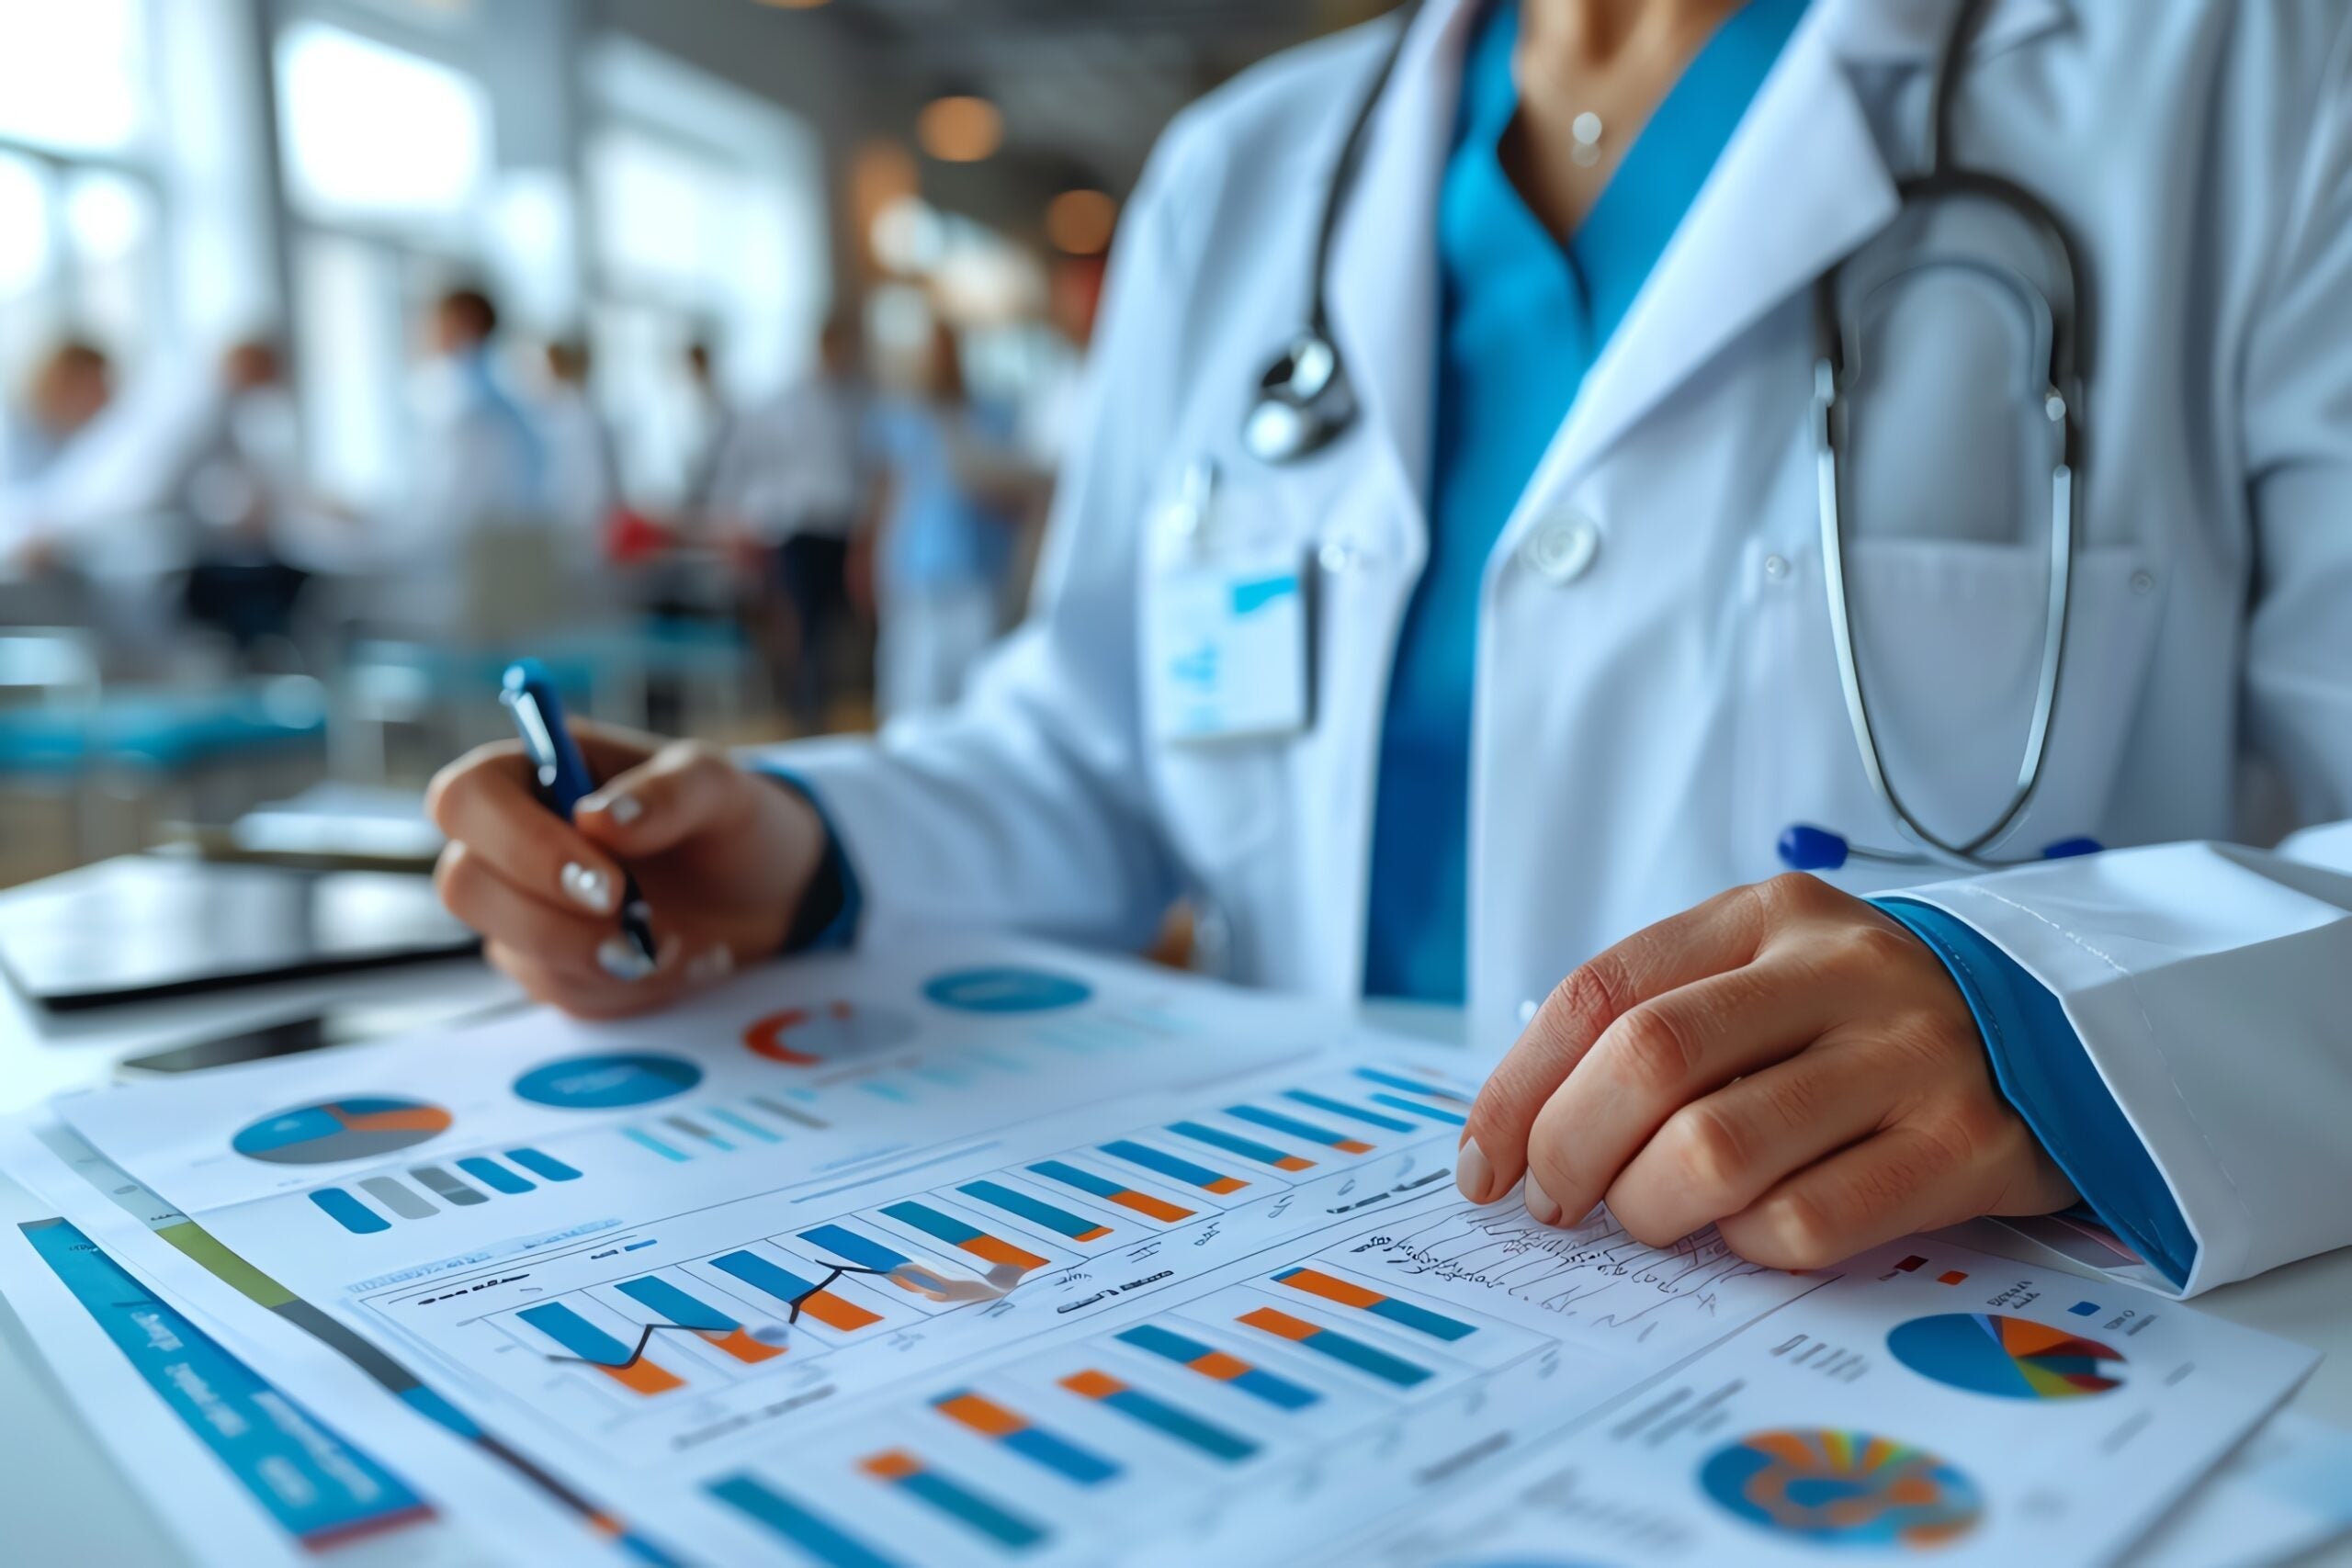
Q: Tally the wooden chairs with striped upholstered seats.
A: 0